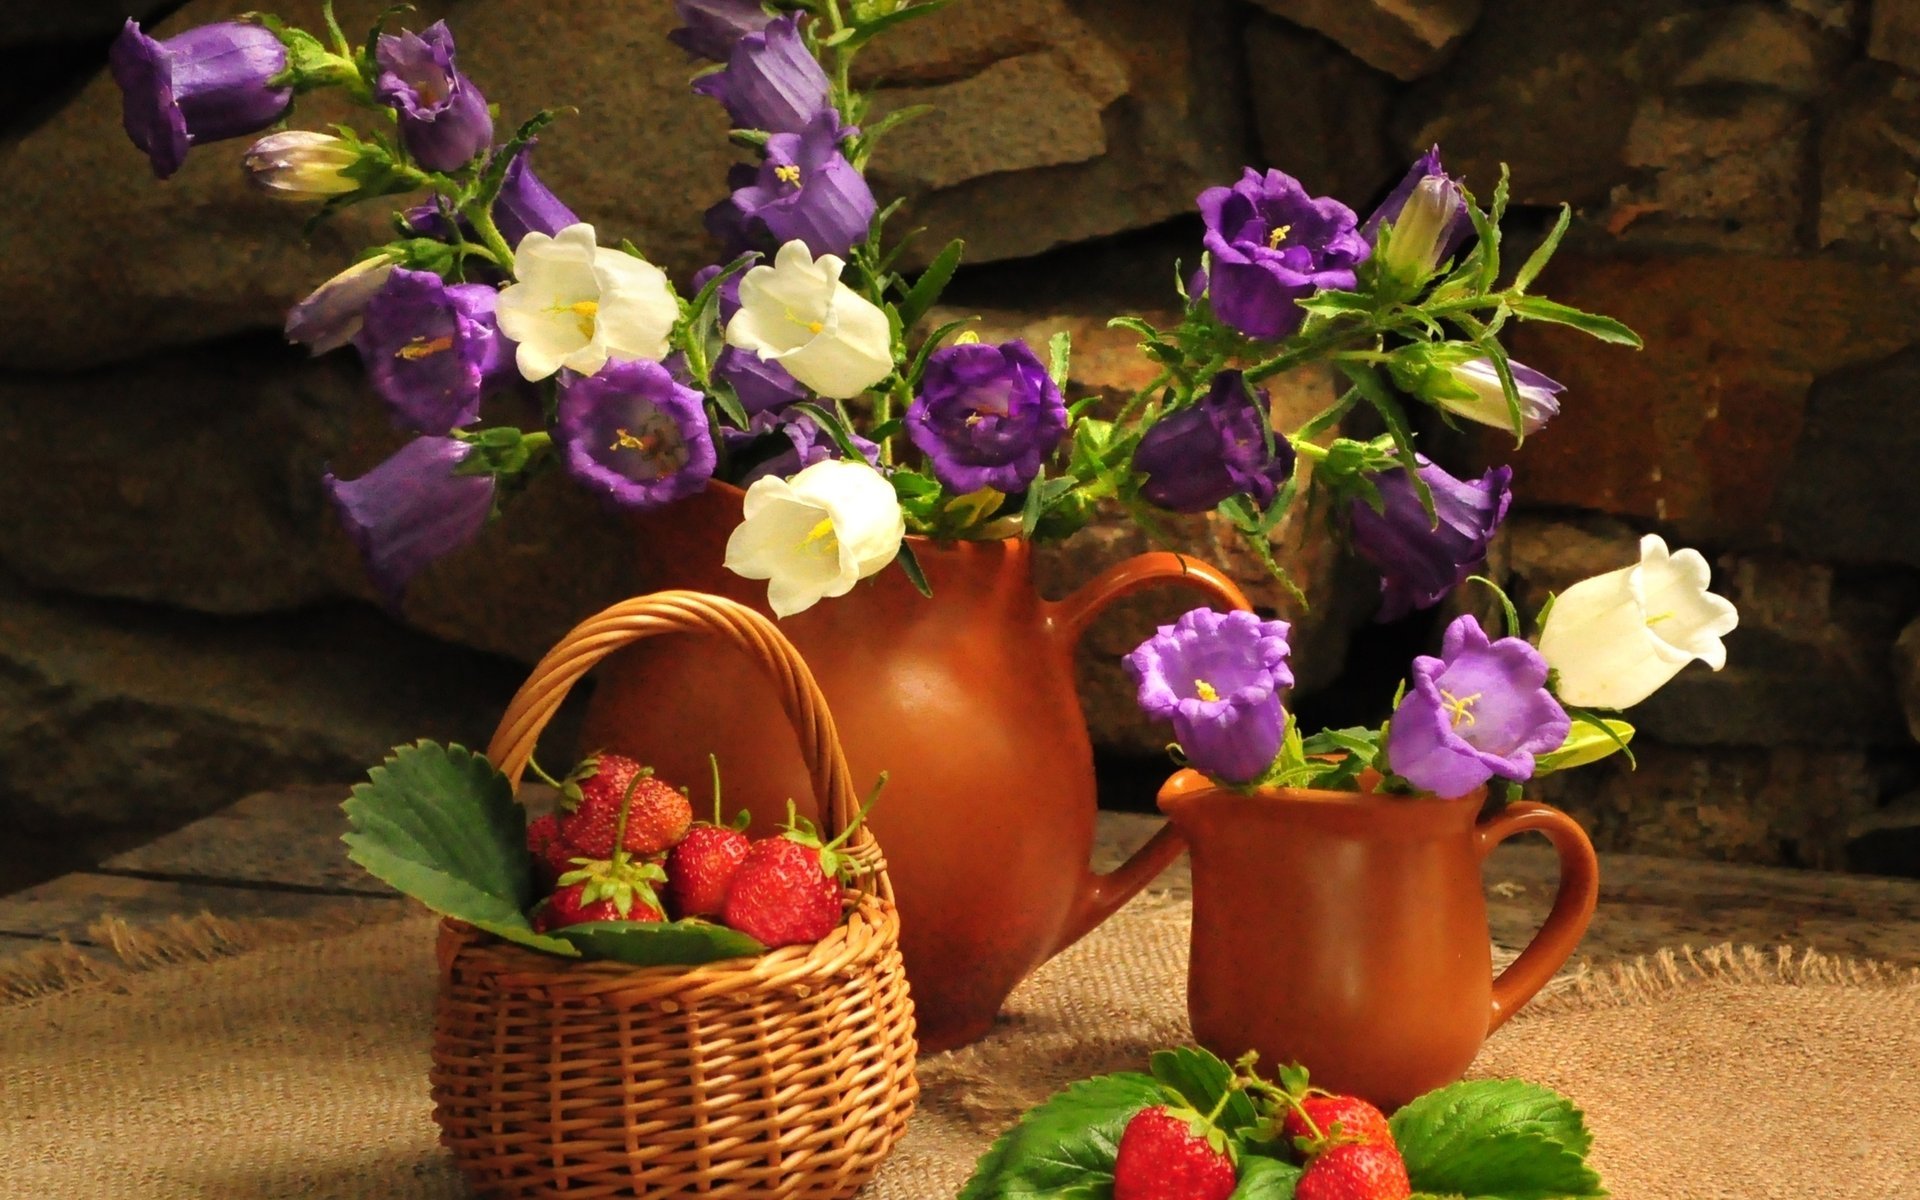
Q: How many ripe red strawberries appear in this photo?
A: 8